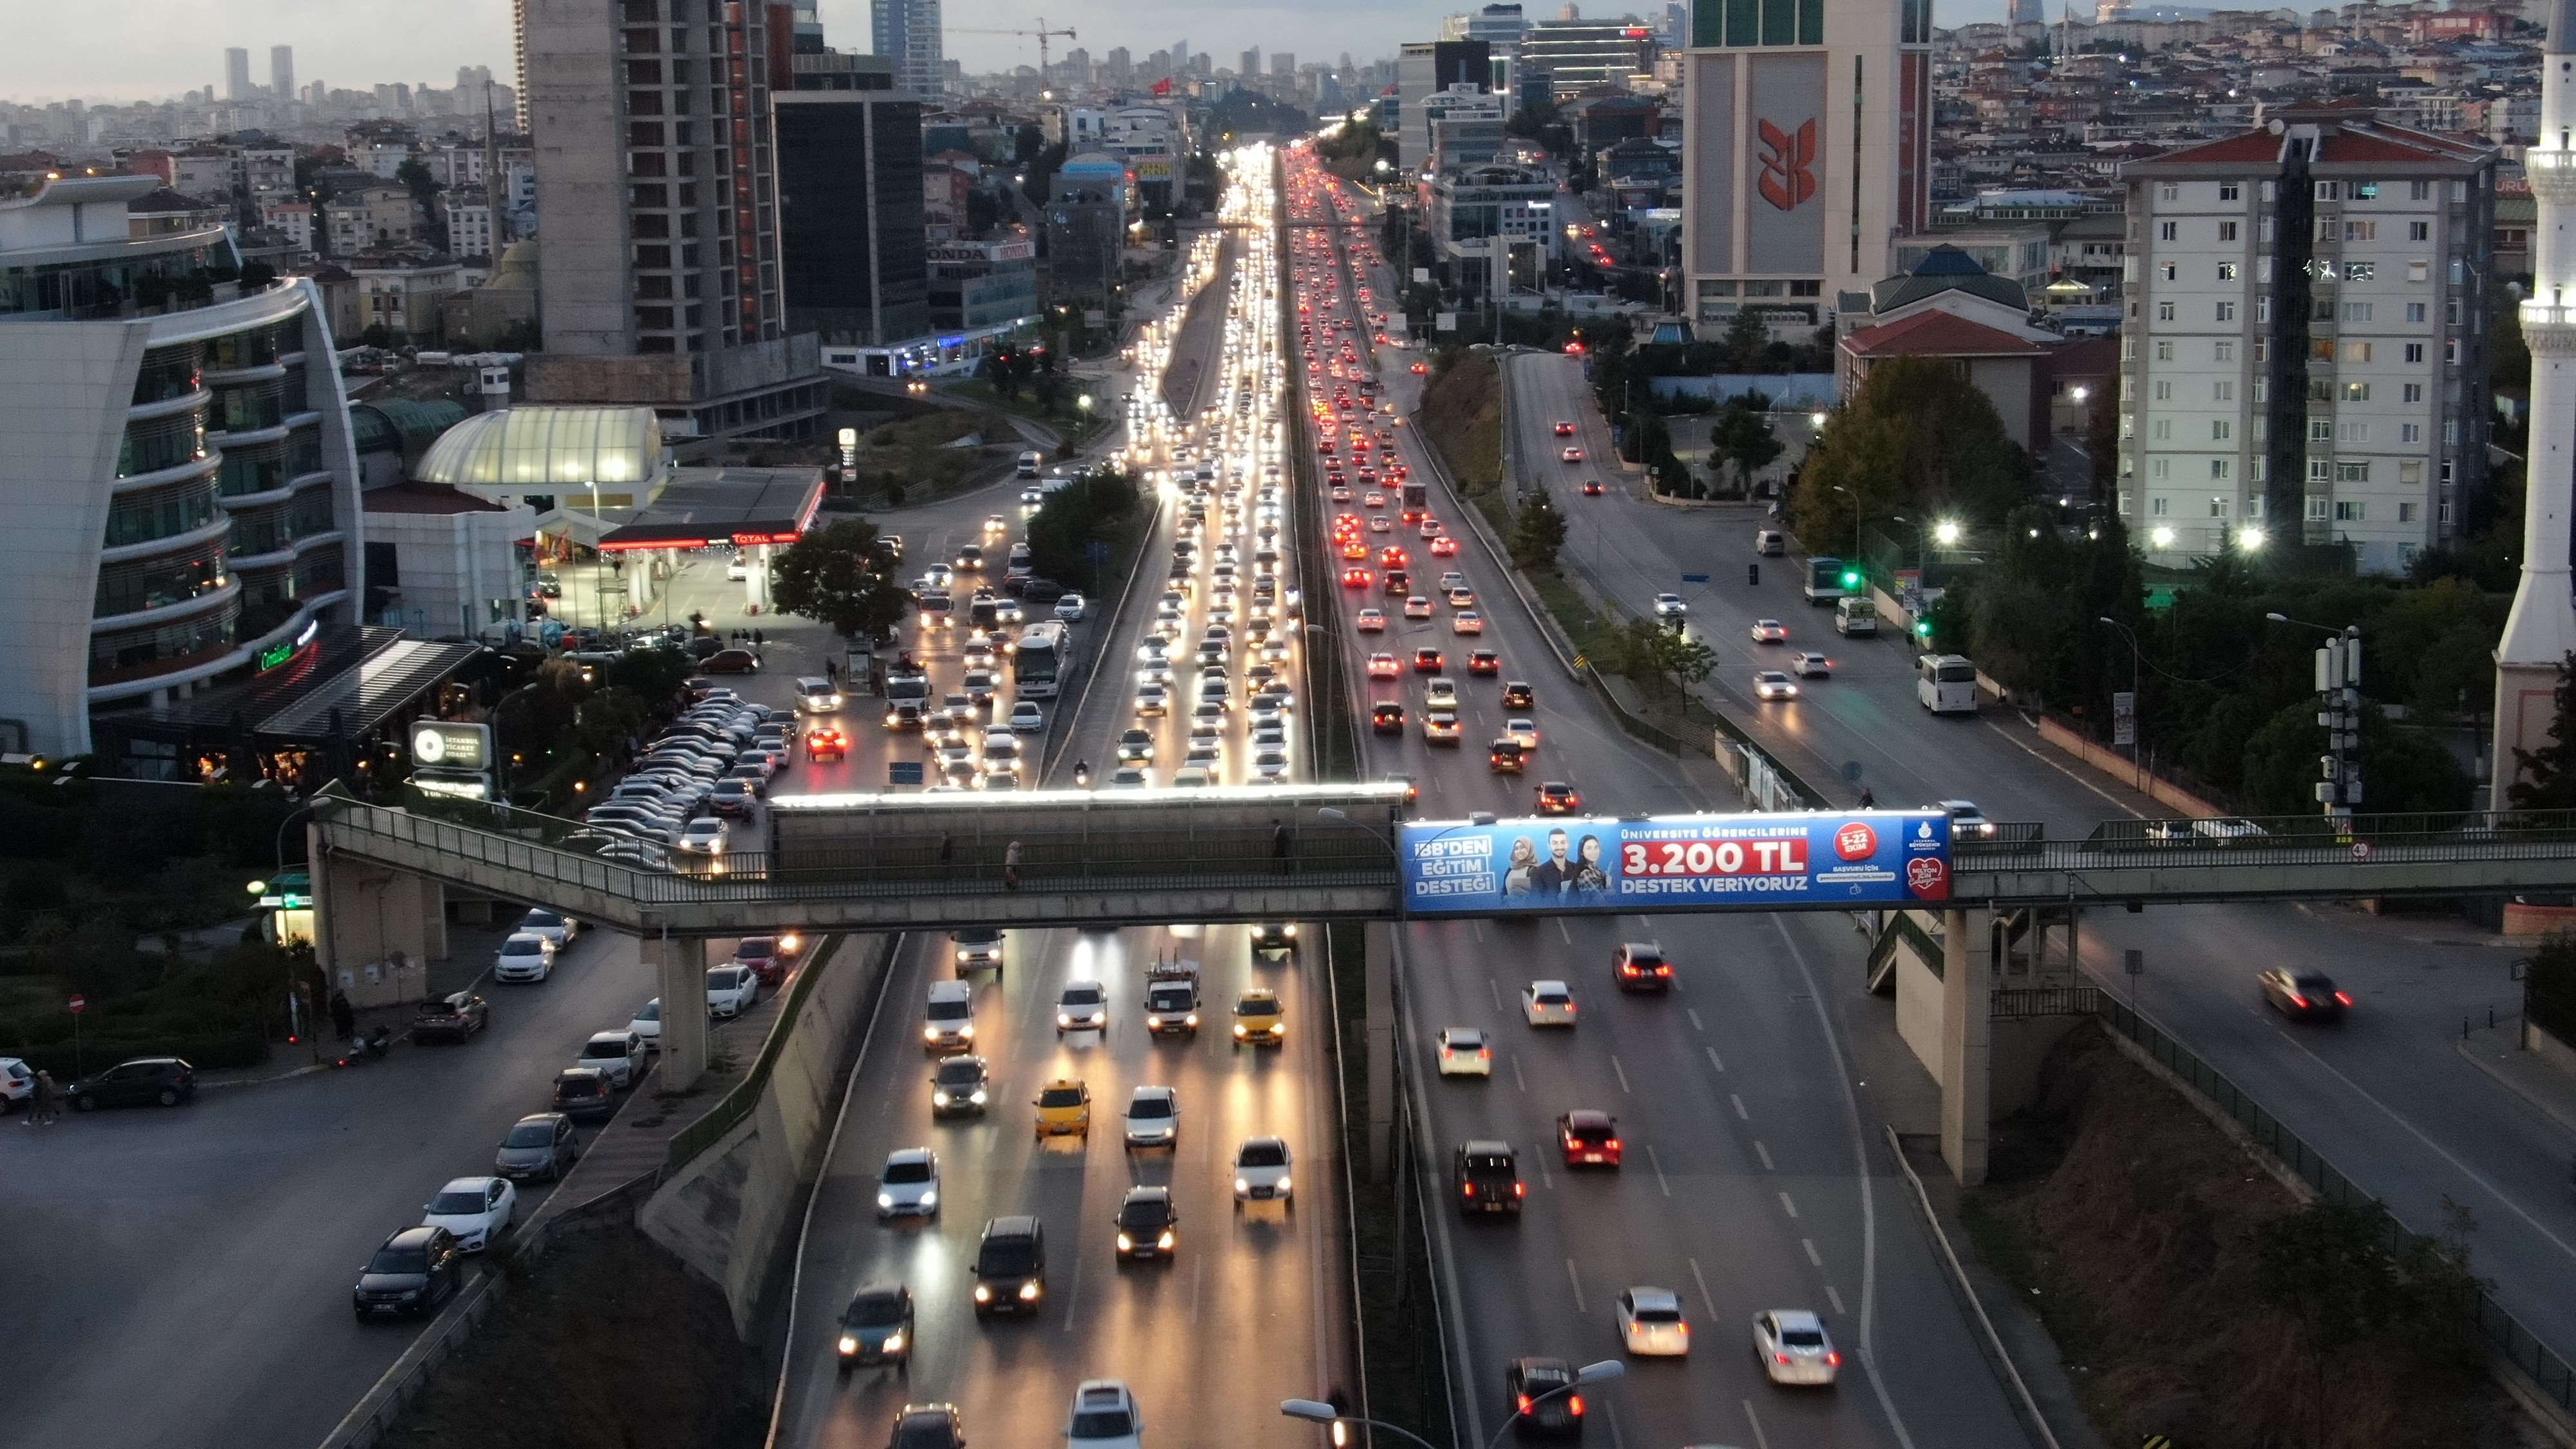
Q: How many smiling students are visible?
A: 3